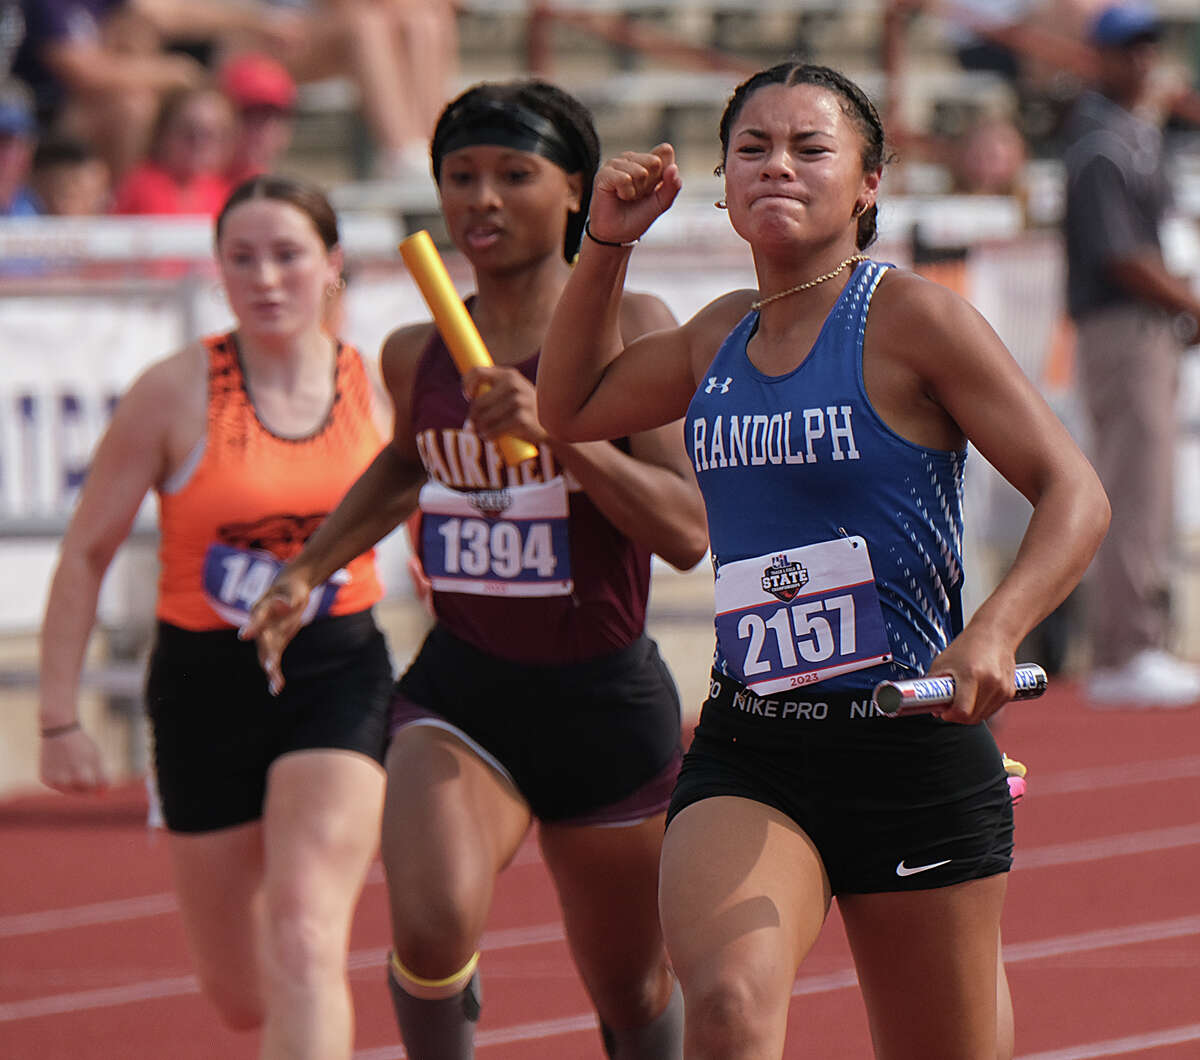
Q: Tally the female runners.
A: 3